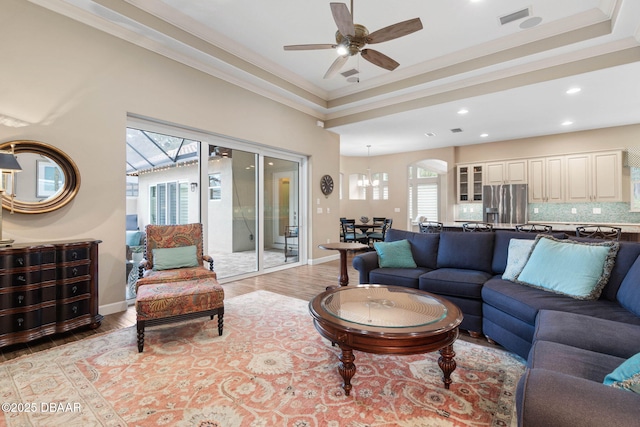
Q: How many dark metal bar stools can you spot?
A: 4